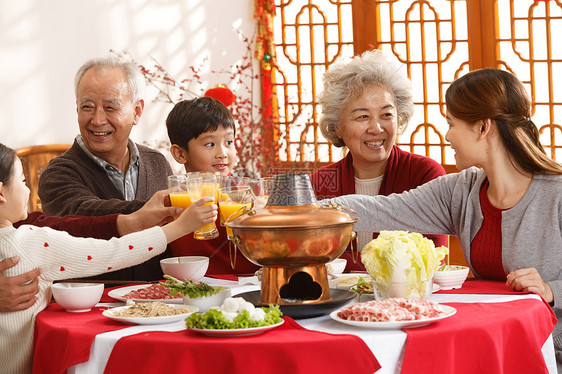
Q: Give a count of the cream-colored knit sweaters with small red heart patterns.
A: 1